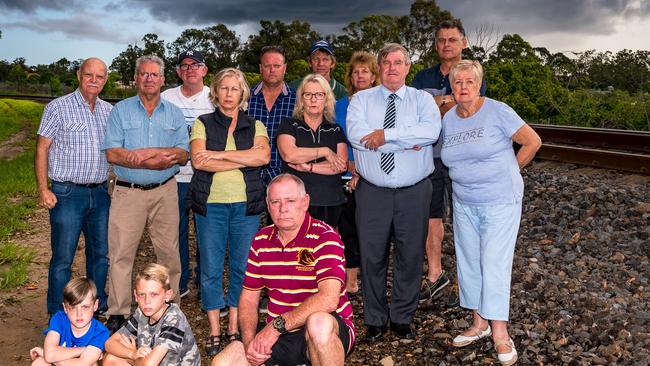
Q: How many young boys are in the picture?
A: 2